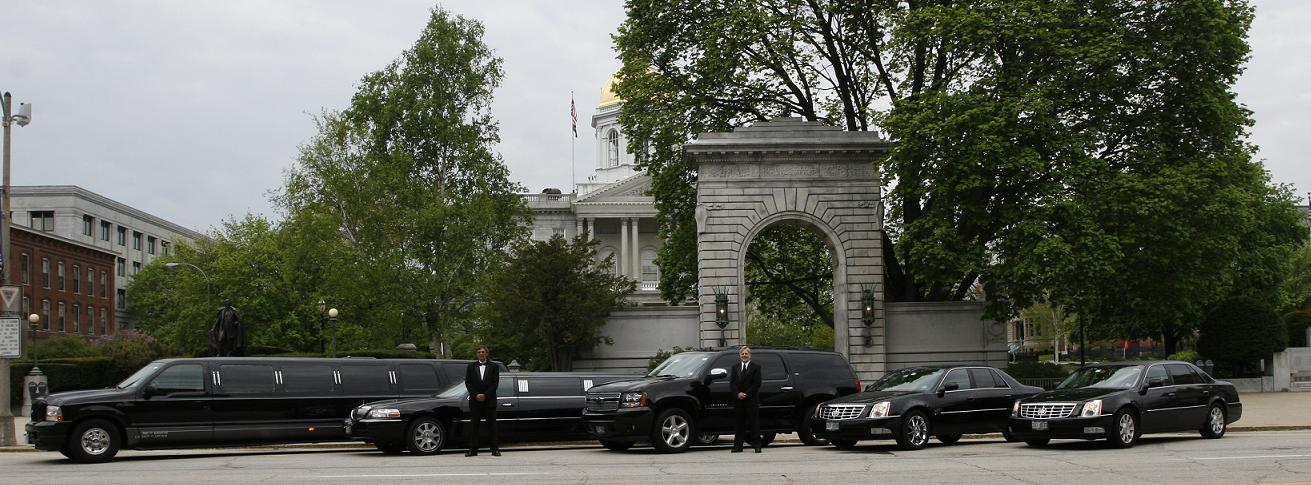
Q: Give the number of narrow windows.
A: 12